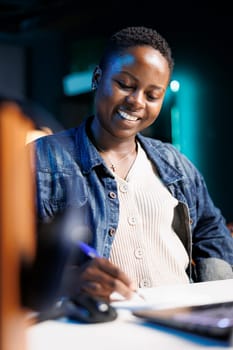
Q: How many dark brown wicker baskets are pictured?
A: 0